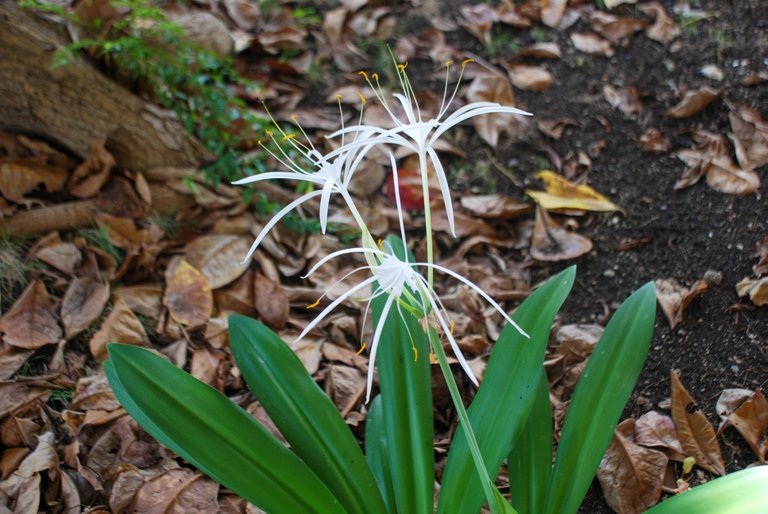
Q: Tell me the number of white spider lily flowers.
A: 3